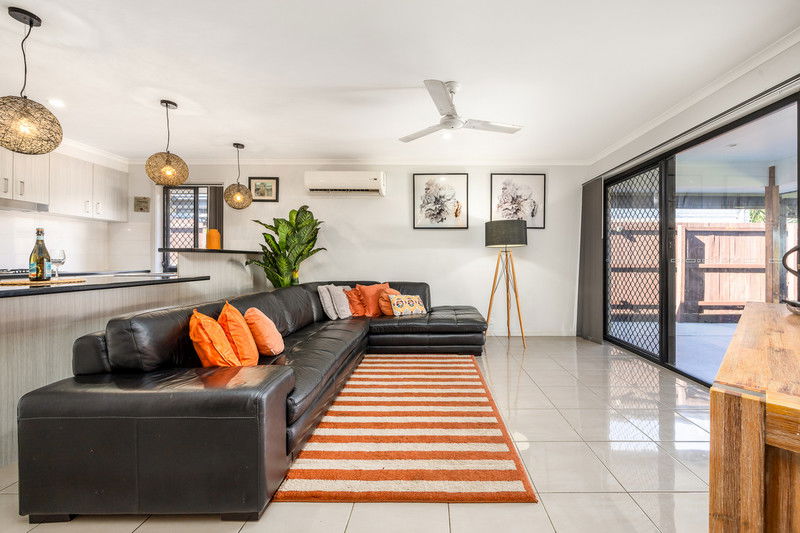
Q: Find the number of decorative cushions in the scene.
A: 9